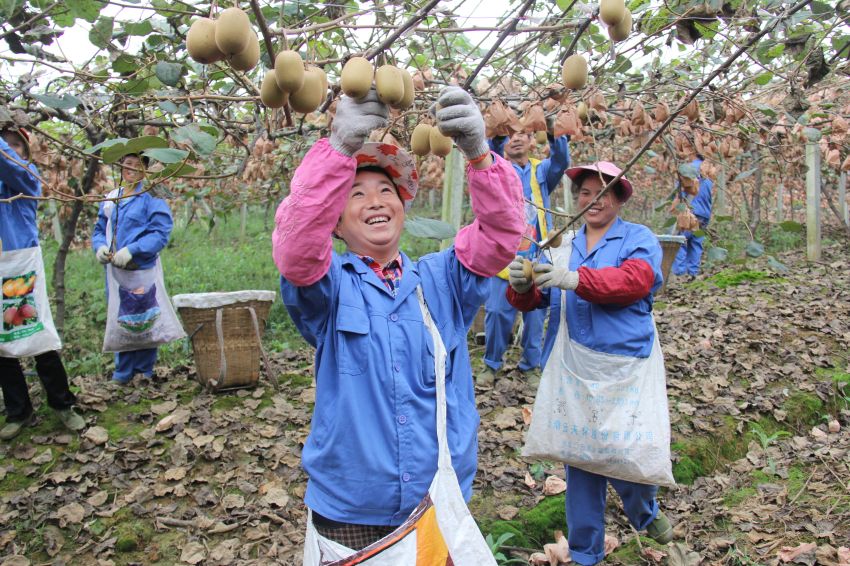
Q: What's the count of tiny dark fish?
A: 0